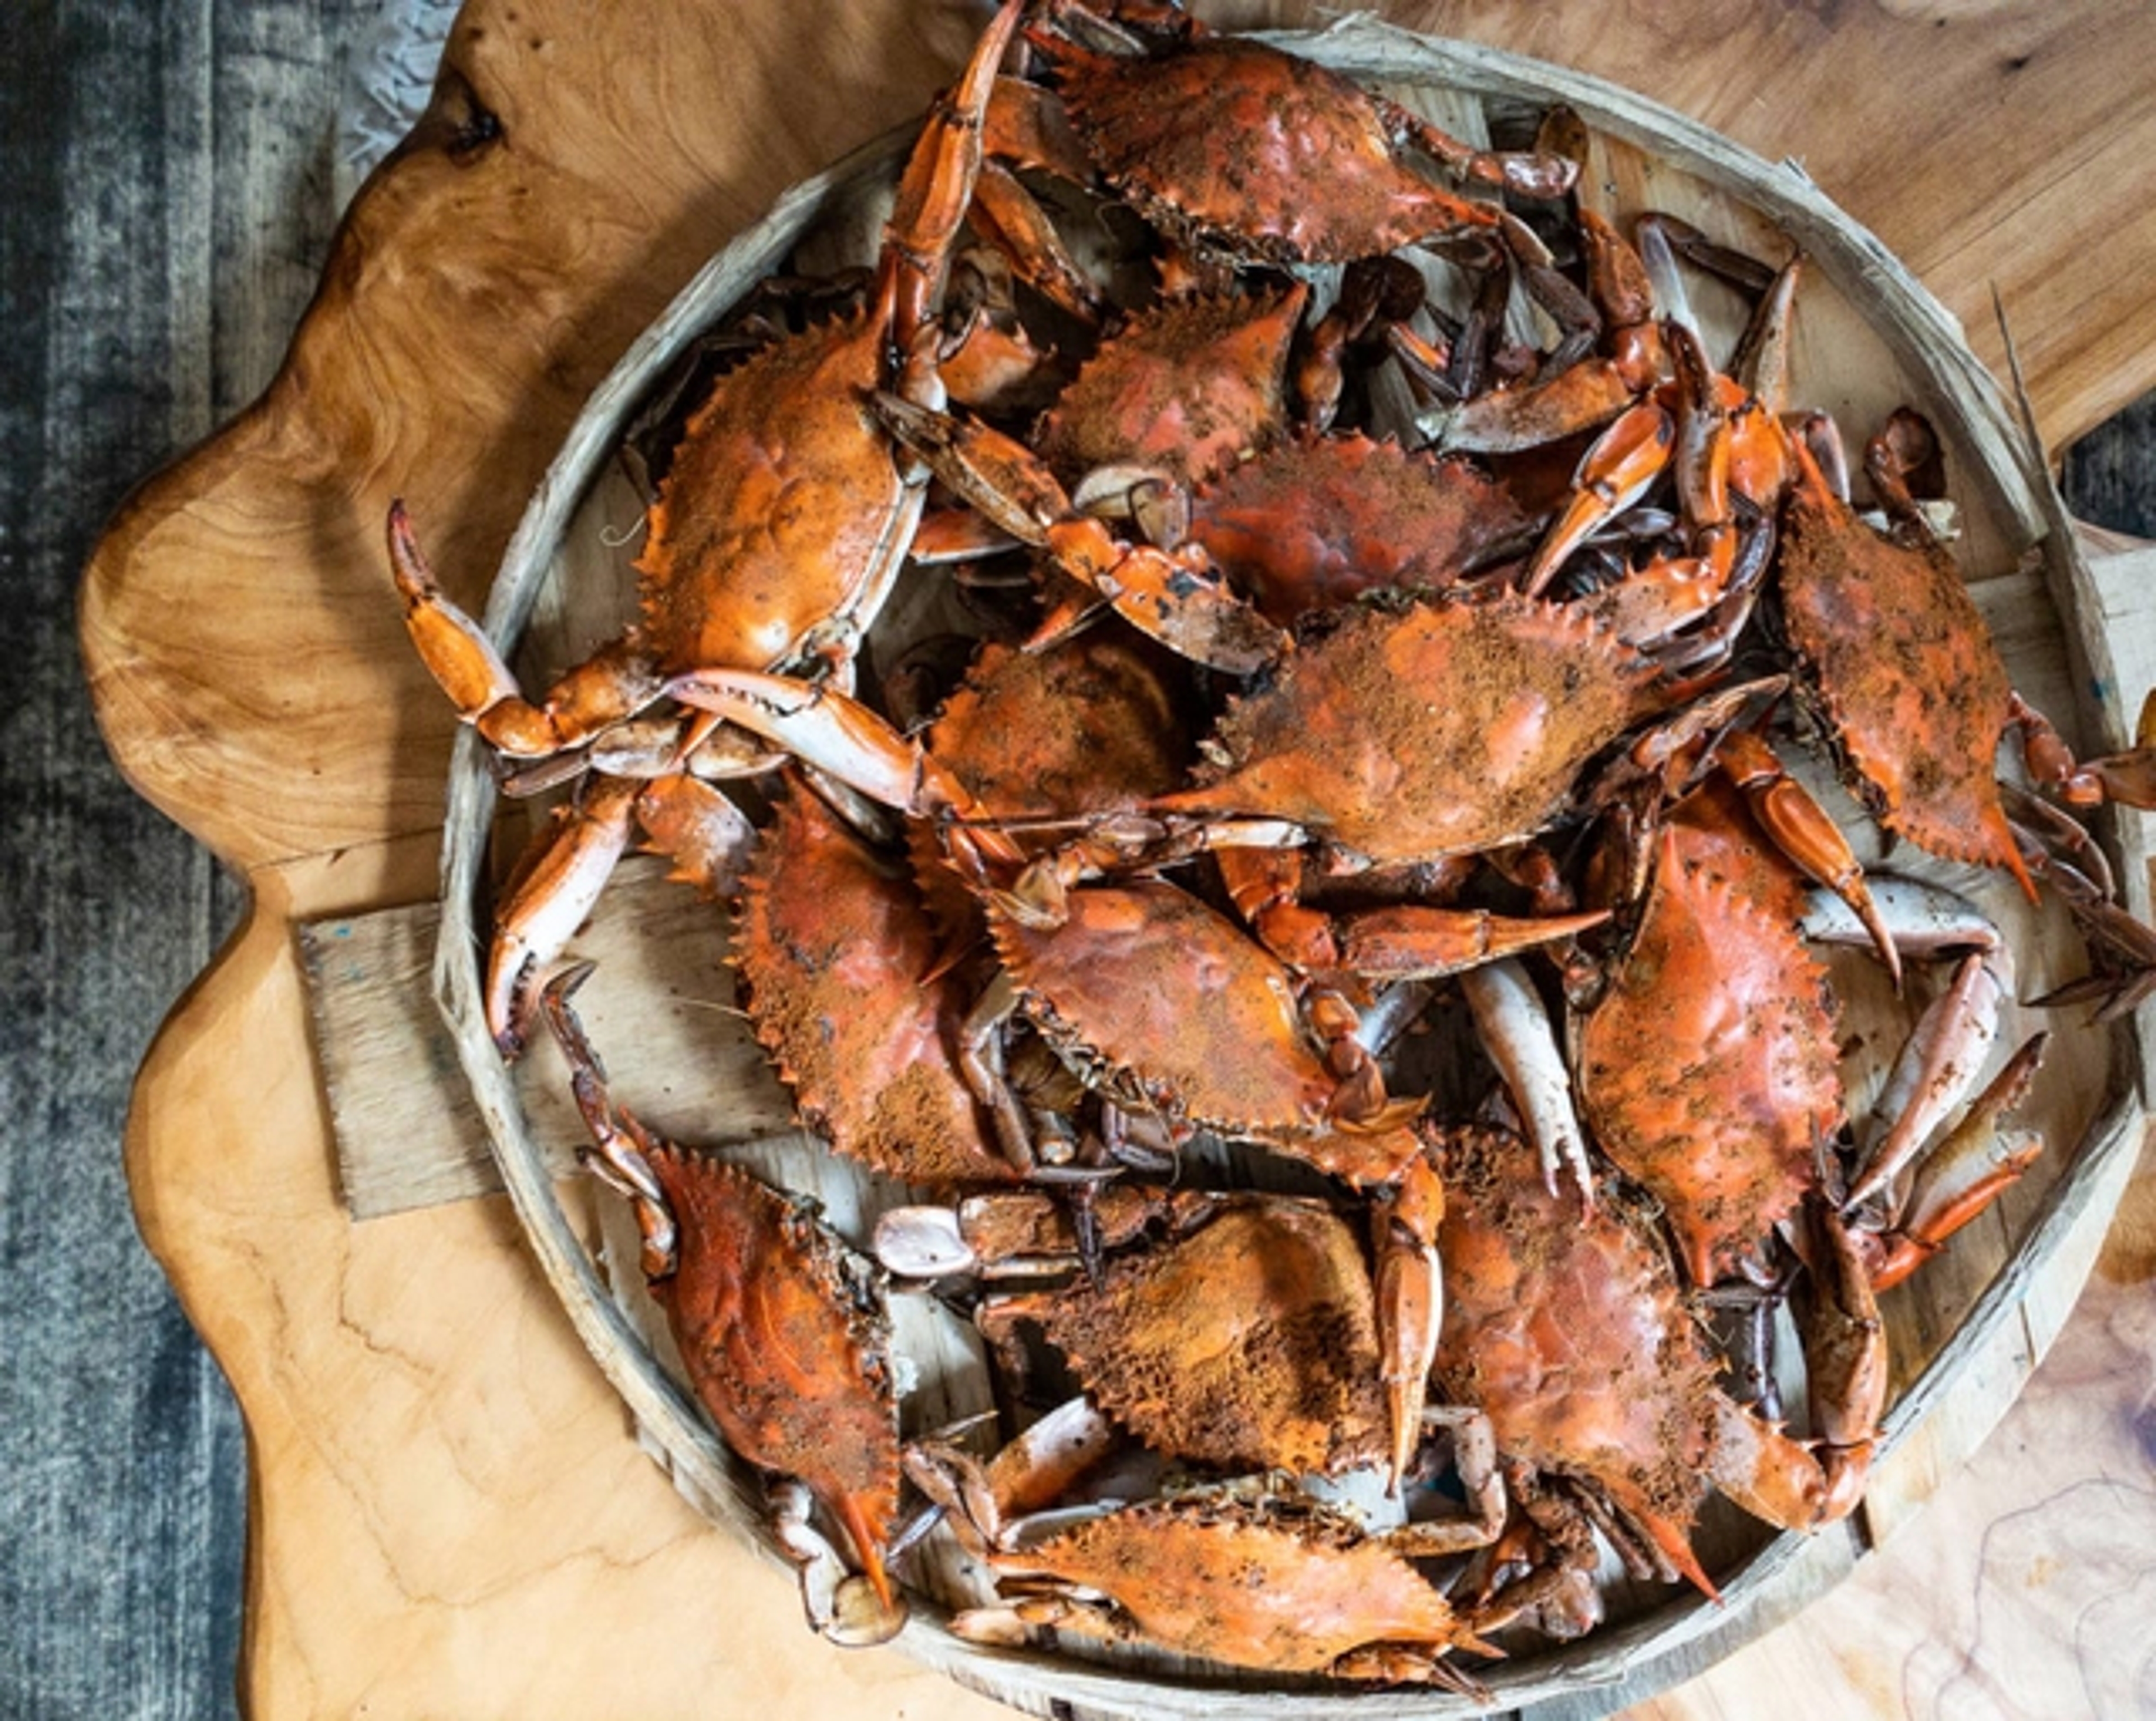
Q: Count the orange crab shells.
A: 14